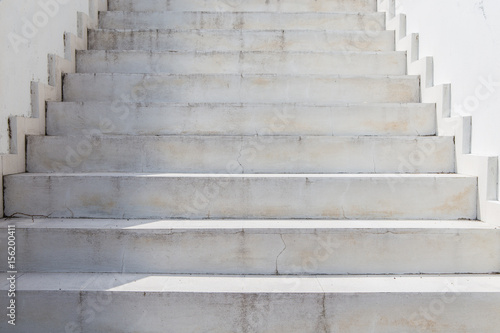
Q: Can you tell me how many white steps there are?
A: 10